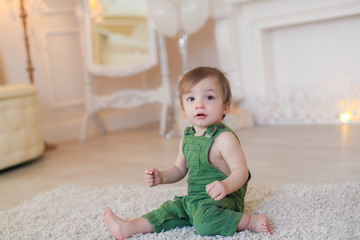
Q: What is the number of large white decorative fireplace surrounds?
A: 1